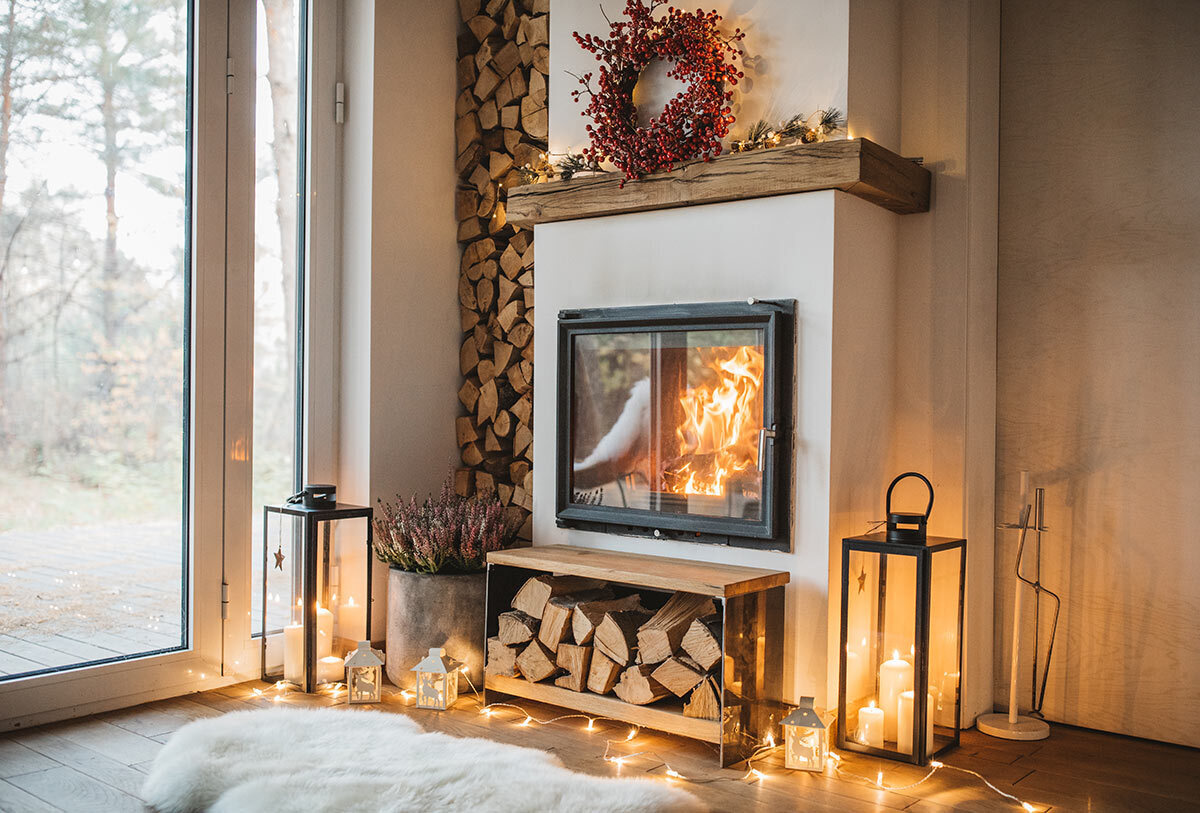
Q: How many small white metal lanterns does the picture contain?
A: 3